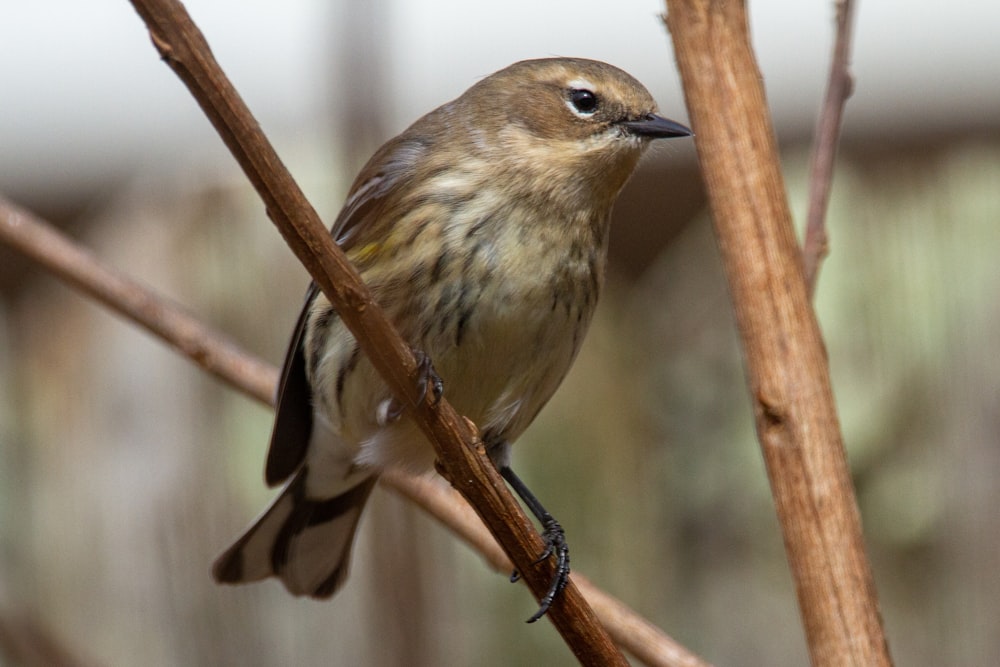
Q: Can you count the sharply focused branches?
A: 2